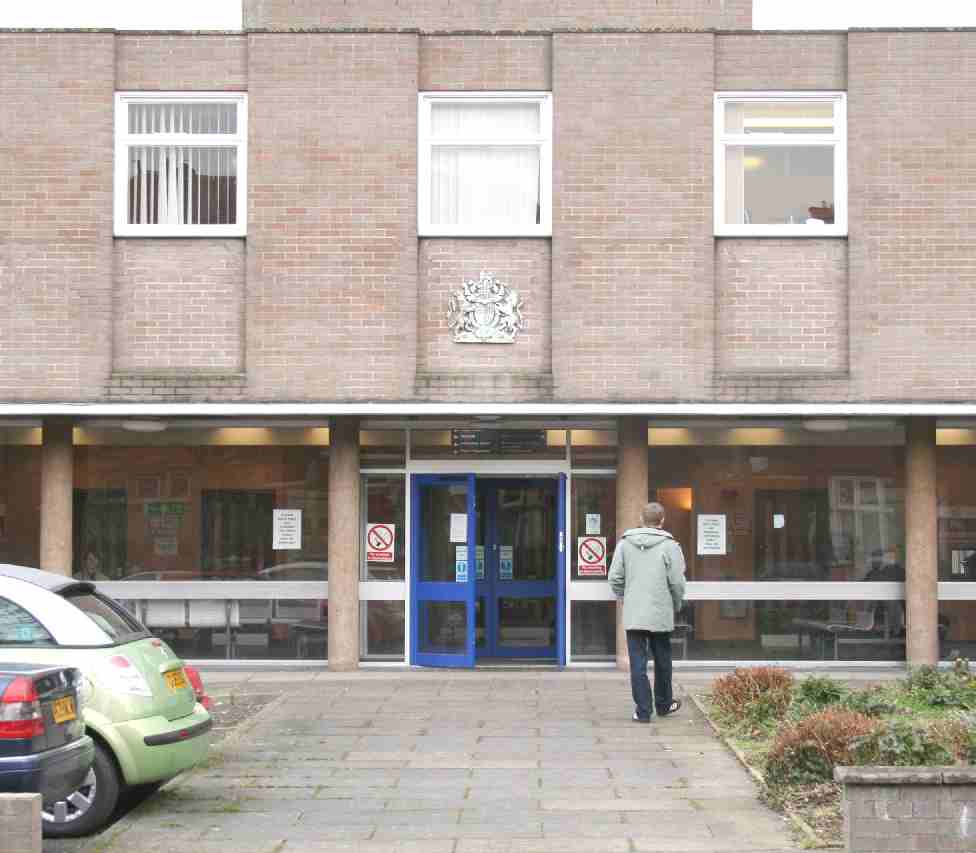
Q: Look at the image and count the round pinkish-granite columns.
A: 4